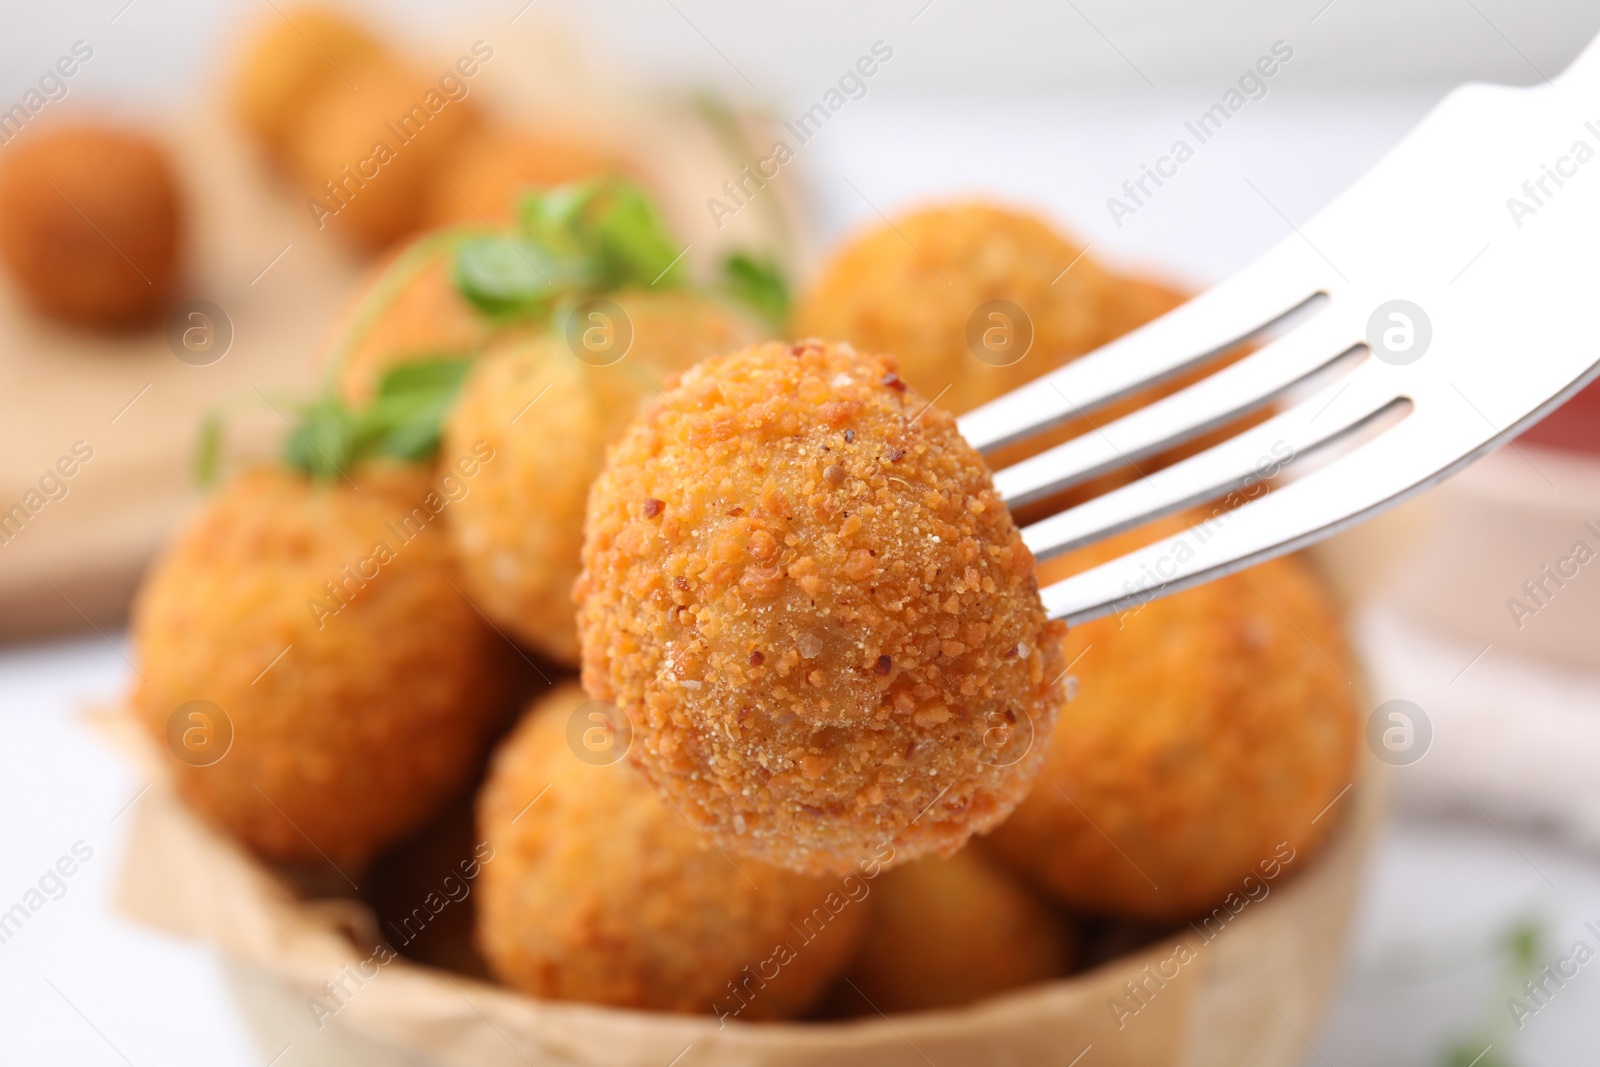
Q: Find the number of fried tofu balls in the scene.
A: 13